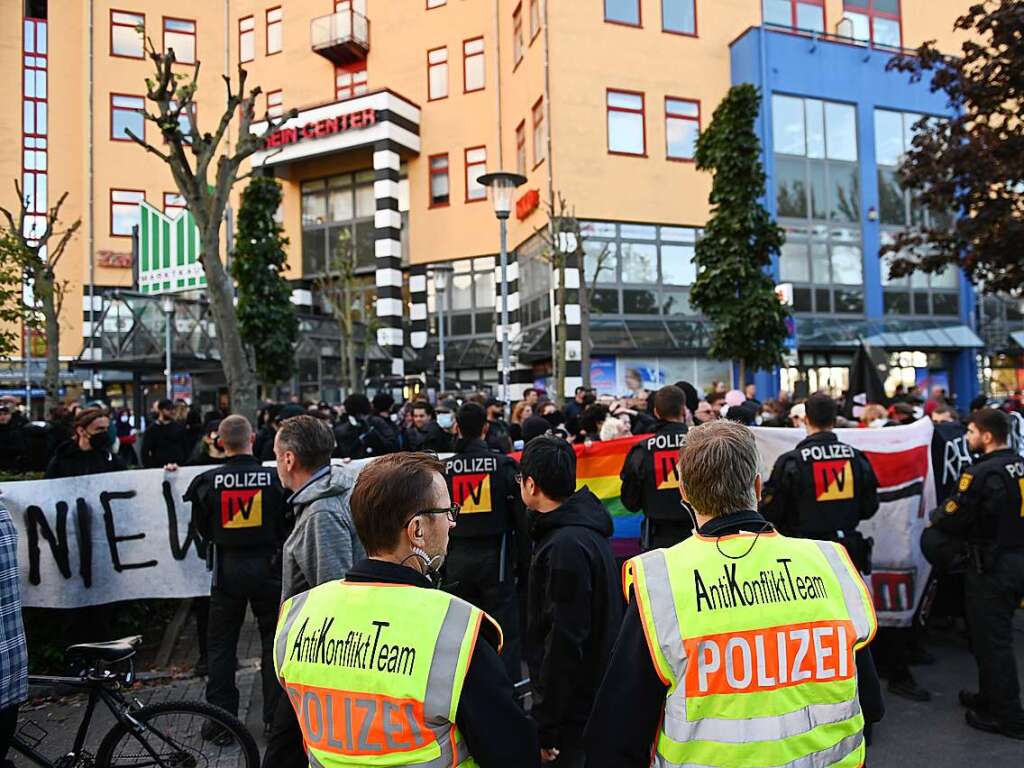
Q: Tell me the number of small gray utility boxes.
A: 0